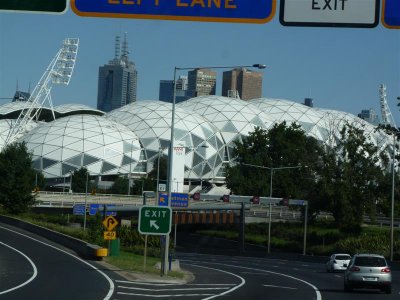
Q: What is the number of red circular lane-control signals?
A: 4